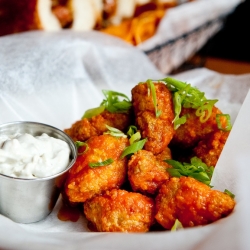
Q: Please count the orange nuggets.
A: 8